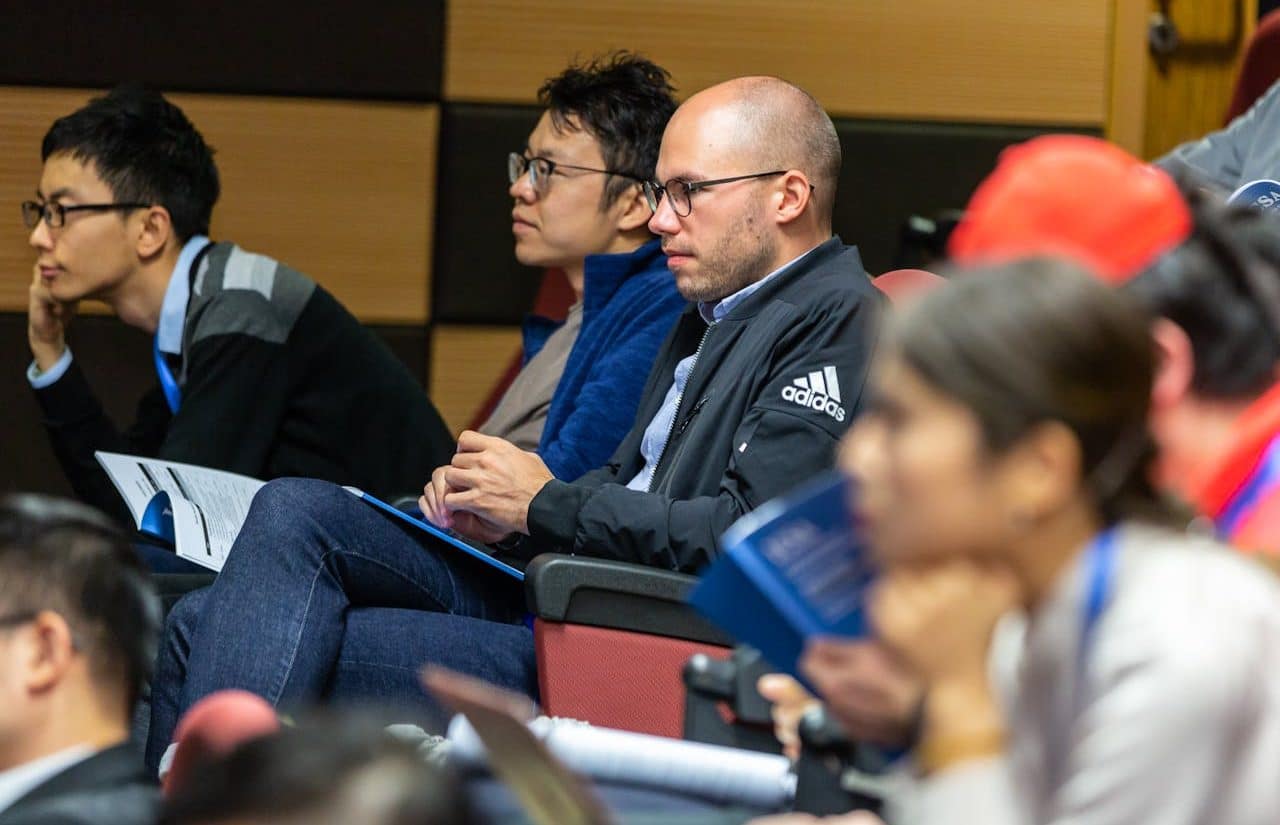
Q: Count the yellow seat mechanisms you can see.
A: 0